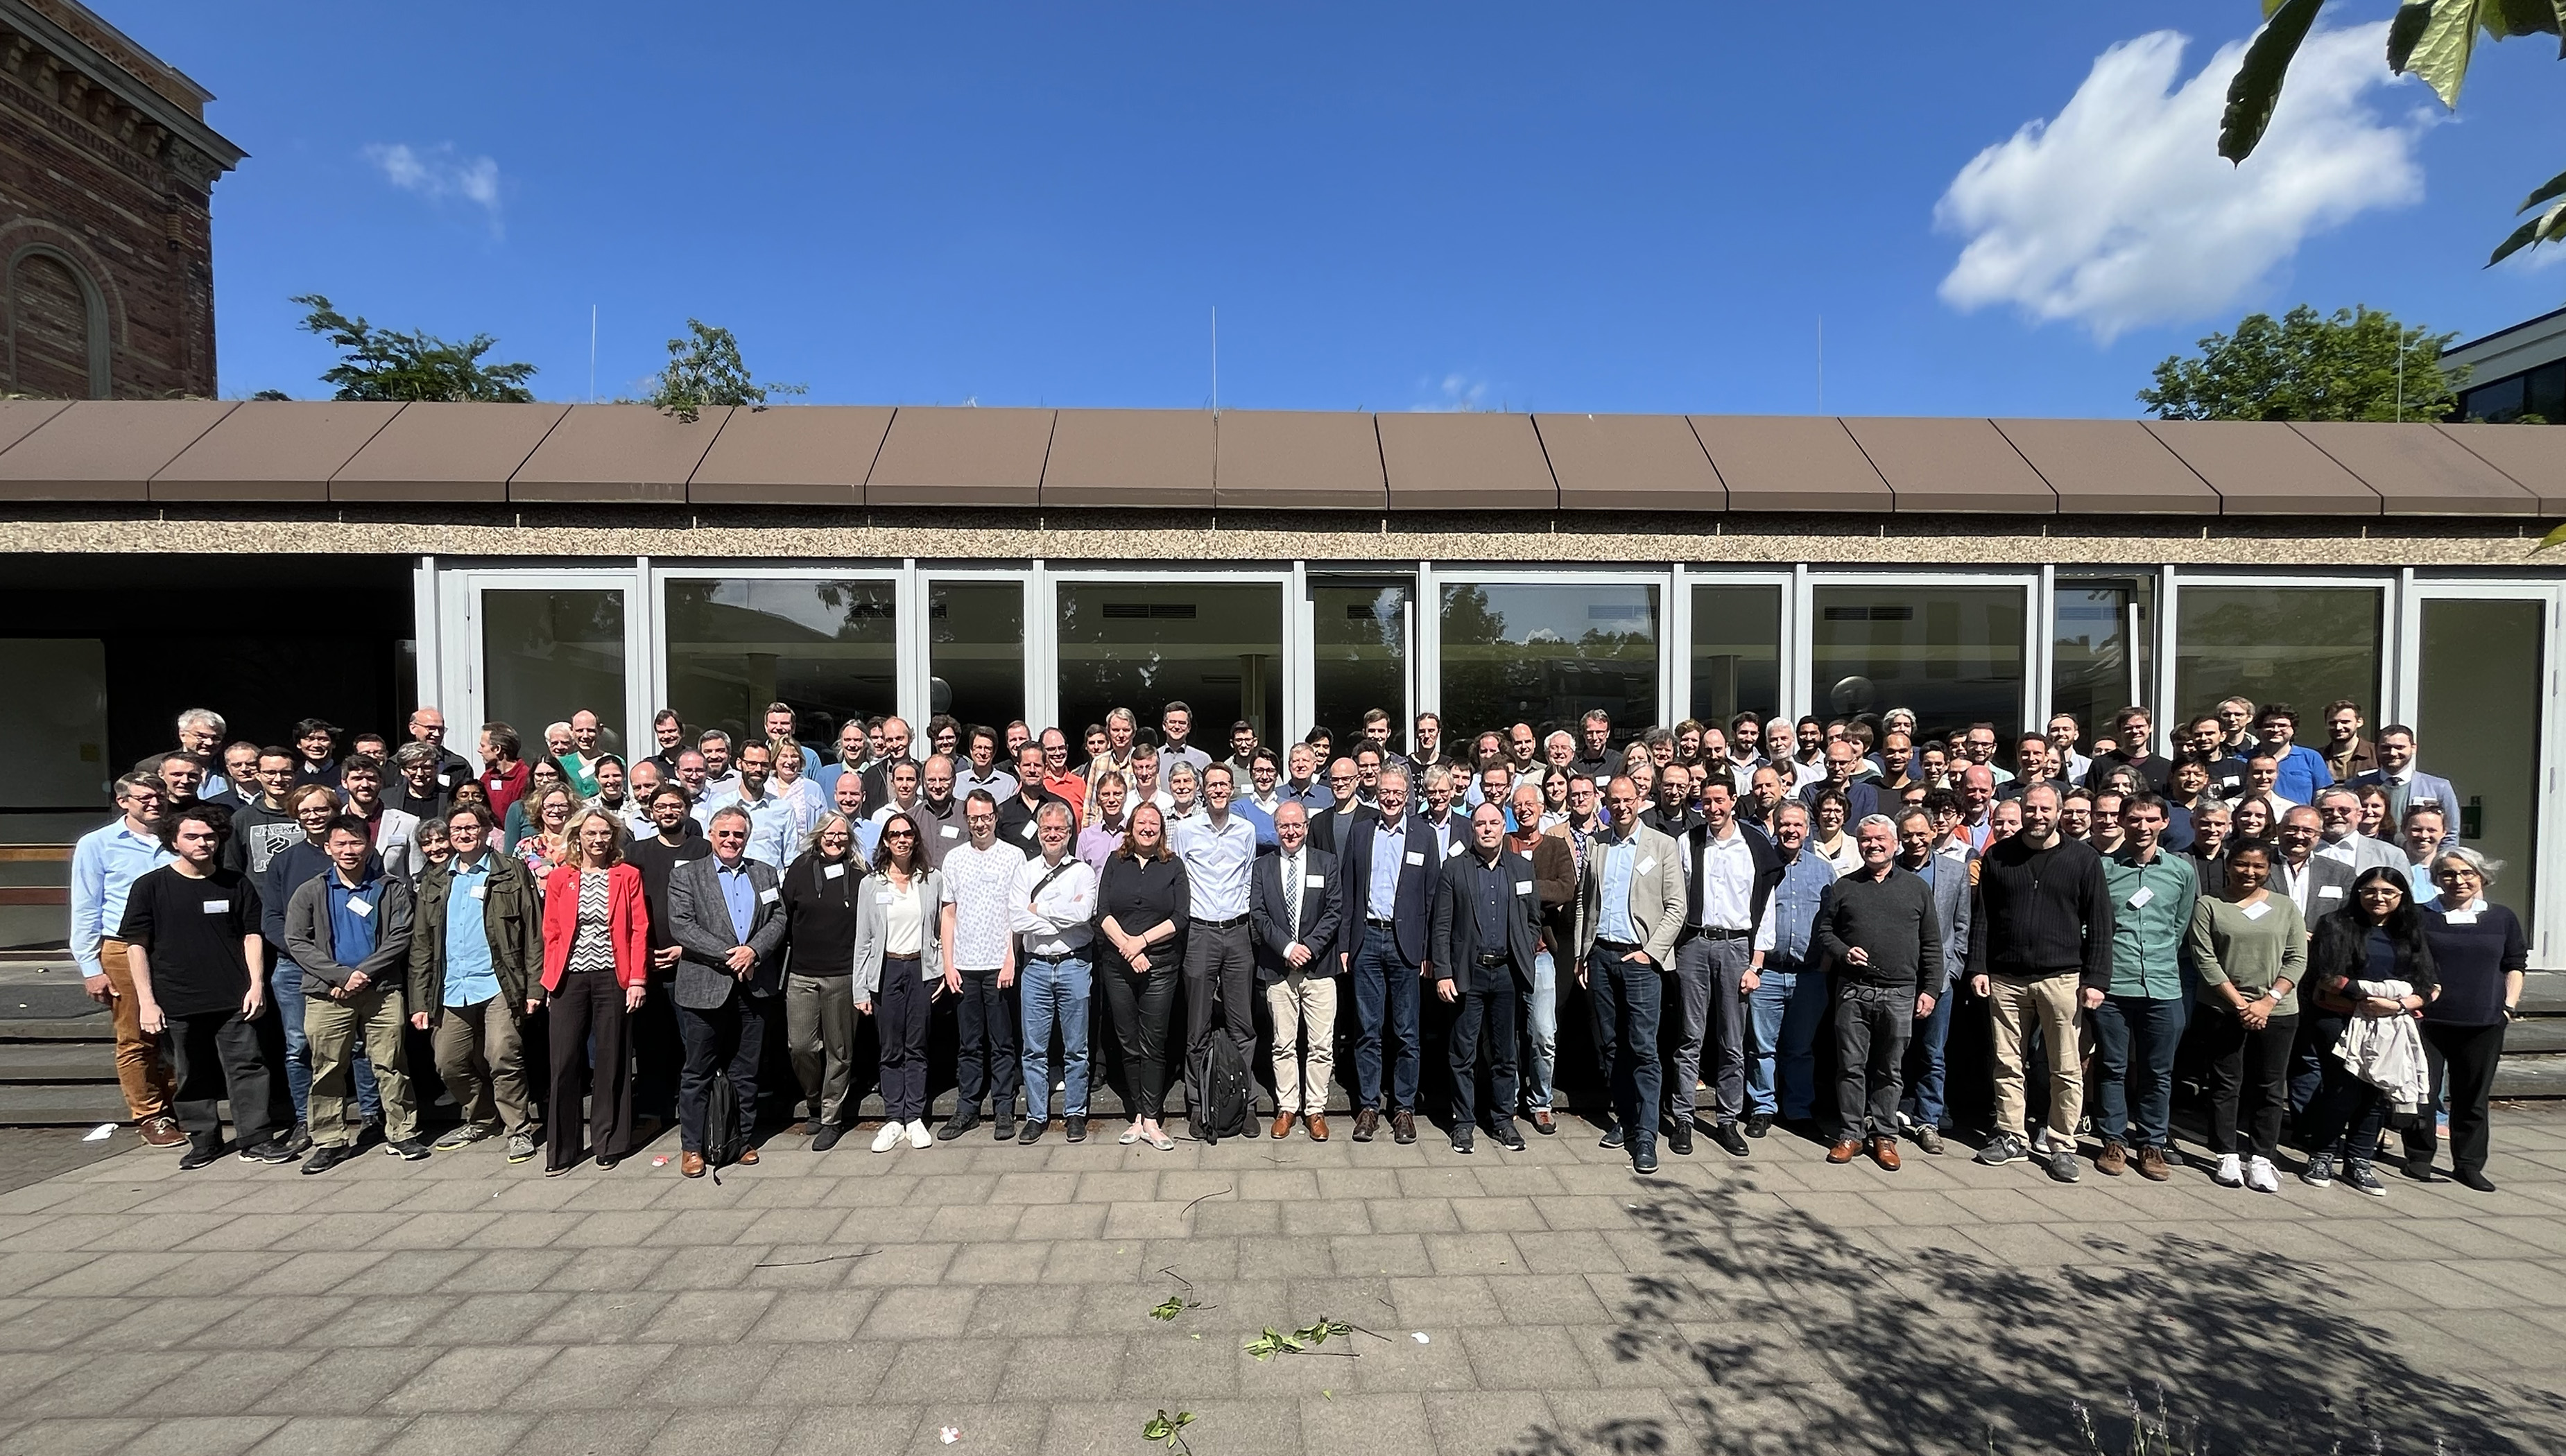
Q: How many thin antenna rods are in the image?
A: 4